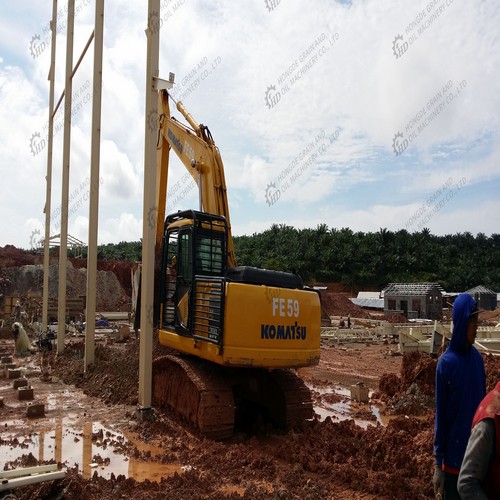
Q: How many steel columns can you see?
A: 4